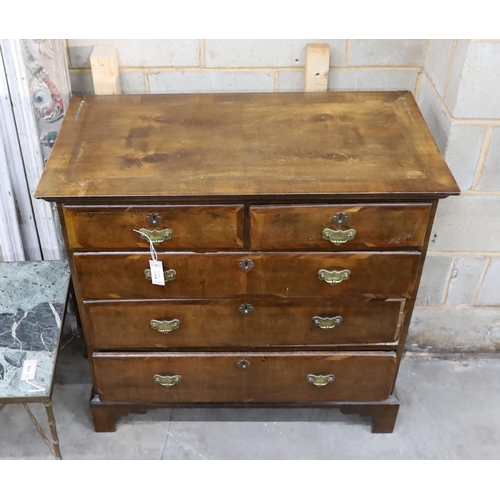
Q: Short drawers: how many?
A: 2